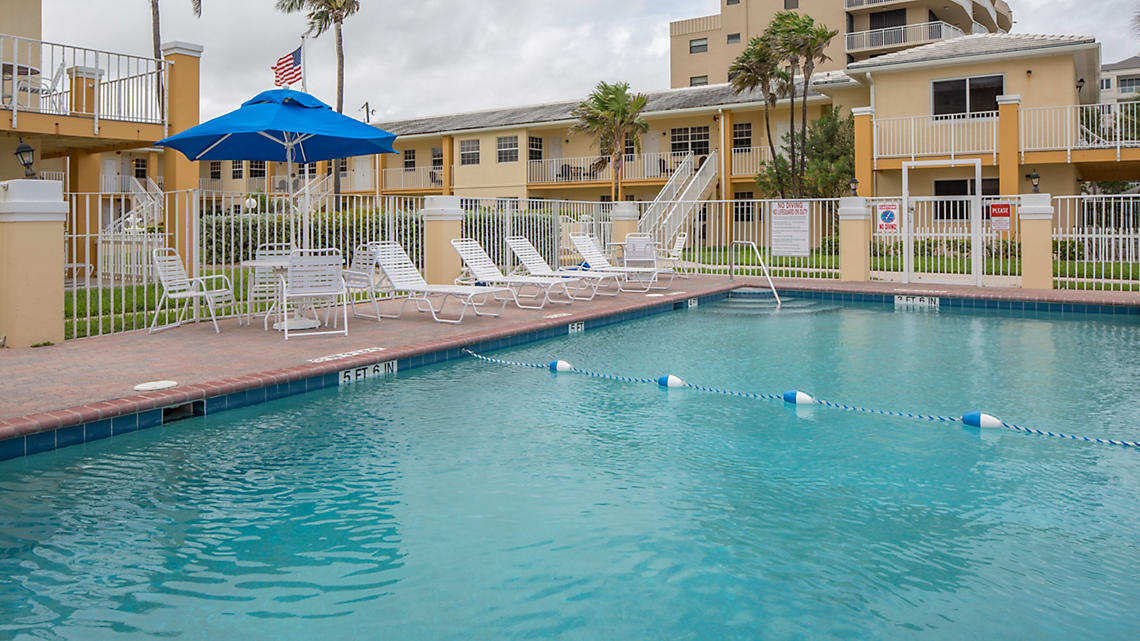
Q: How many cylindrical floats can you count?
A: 4